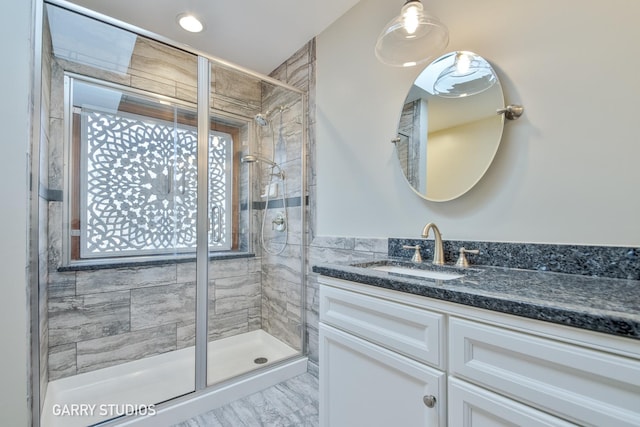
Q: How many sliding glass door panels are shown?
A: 2